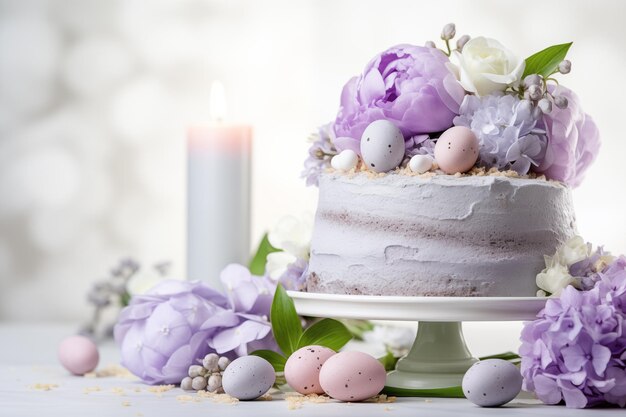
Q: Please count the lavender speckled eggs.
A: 3